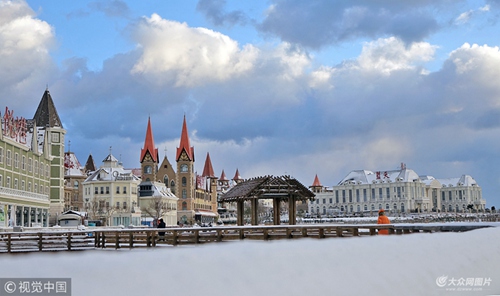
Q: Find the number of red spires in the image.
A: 6